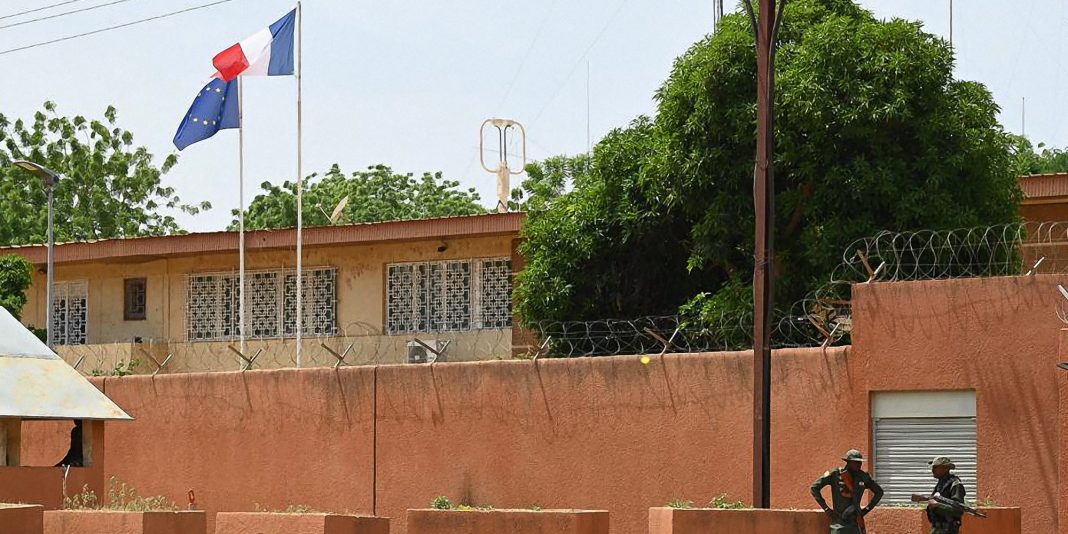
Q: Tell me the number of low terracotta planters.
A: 6